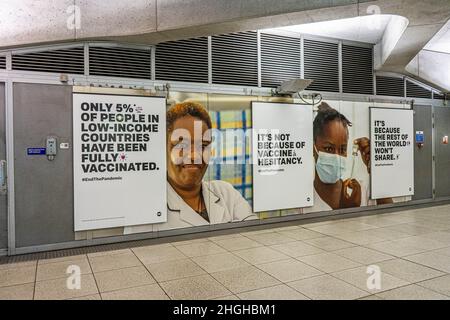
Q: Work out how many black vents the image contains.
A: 11